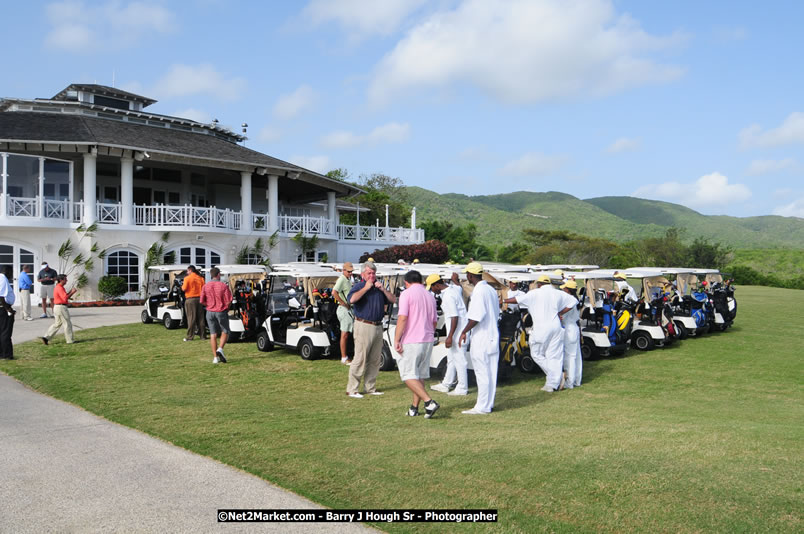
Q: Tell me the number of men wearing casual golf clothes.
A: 8